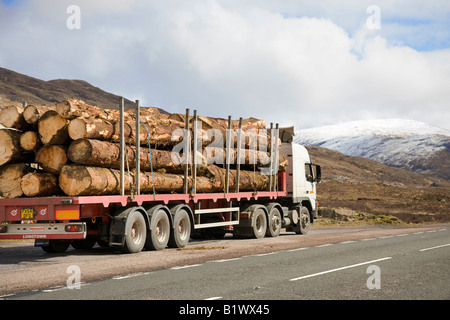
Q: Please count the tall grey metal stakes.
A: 8